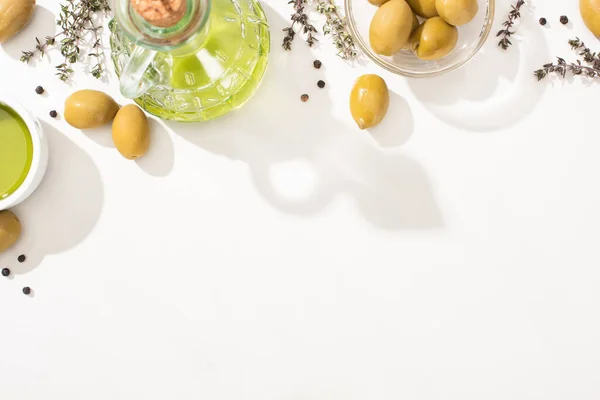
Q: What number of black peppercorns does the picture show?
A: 10